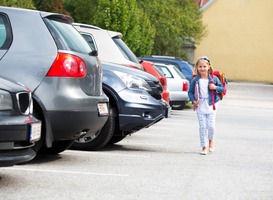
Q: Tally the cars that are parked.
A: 7